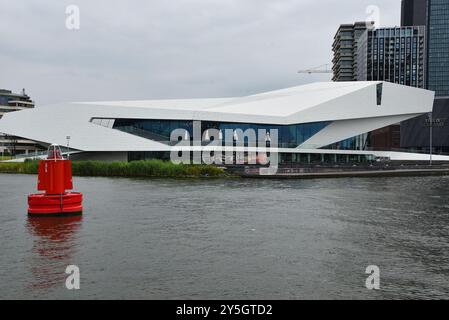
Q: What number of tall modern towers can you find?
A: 3